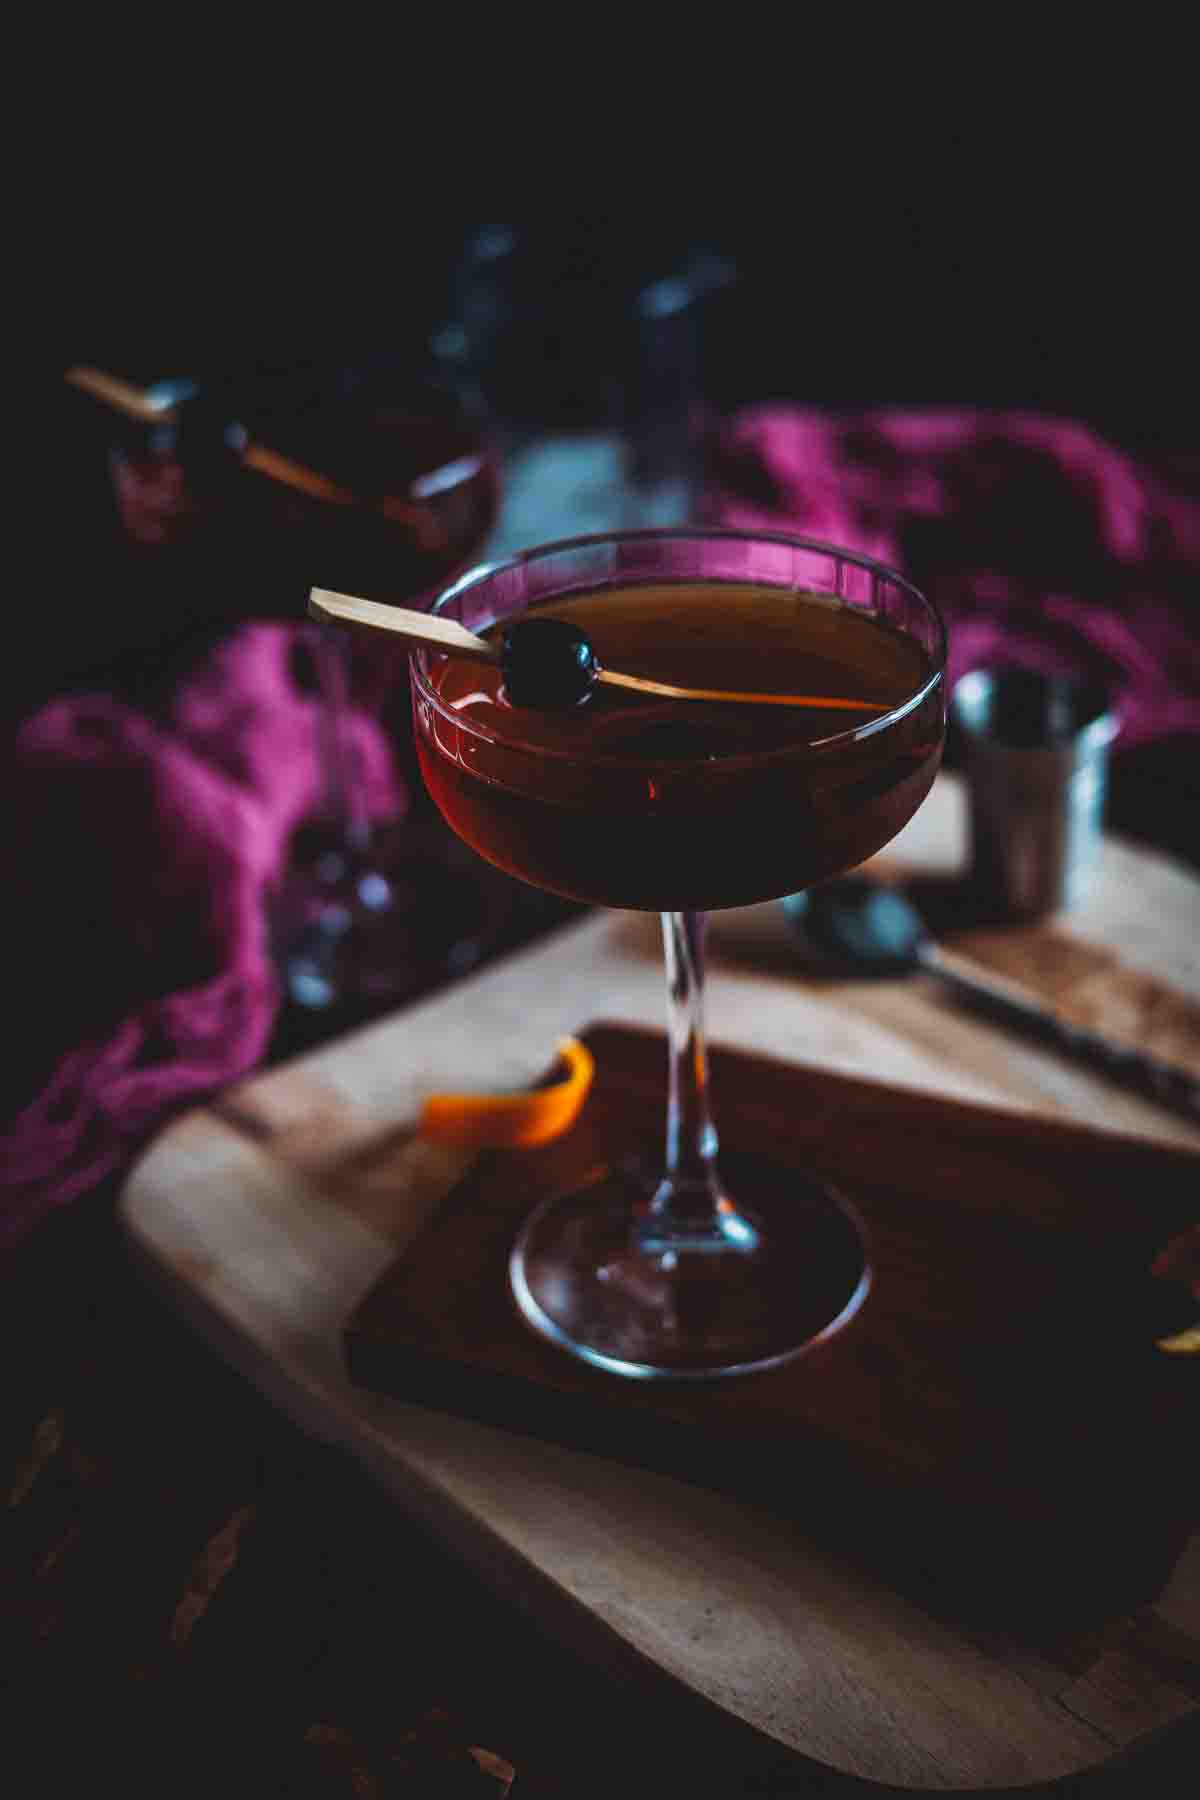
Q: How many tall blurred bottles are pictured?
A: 2